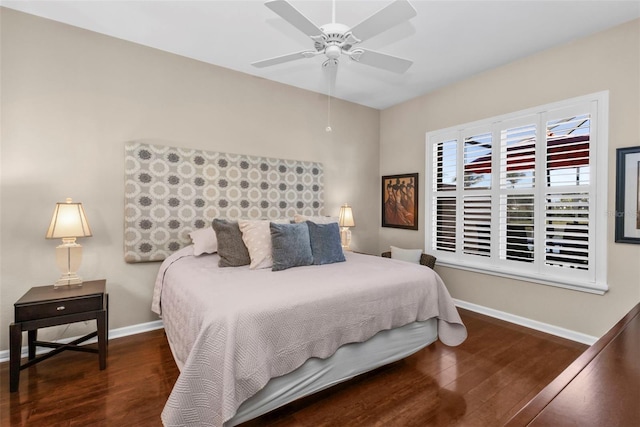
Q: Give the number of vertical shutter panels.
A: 4